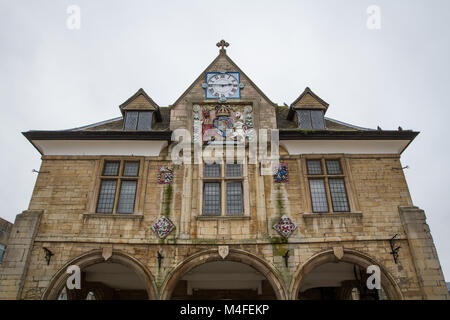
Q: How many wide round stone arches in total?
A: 3